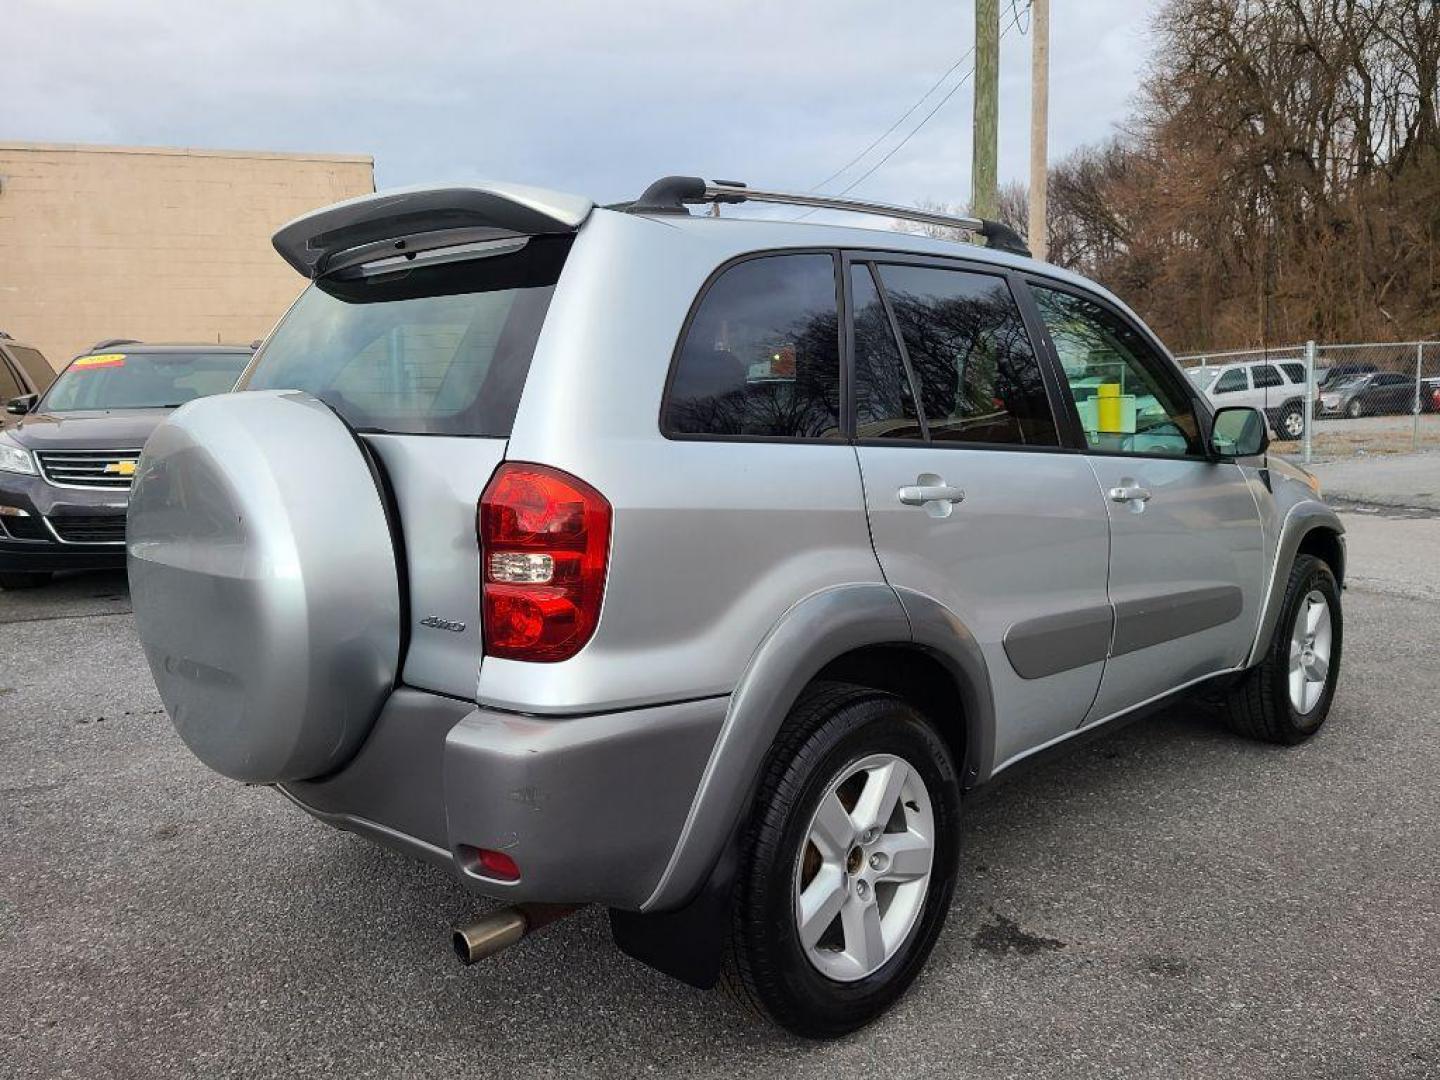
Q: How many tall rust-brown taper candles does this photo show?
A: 0